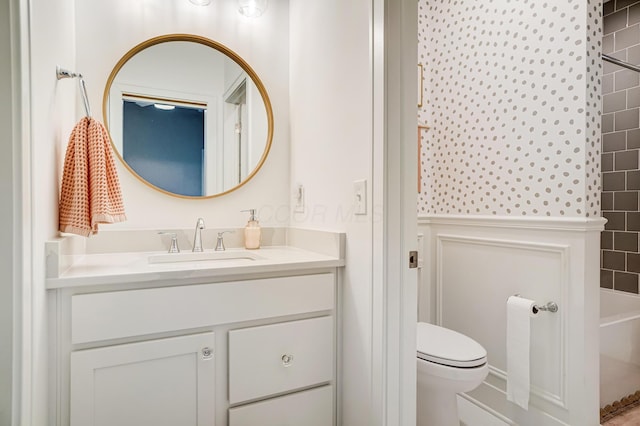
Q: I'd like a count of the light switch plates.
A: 1